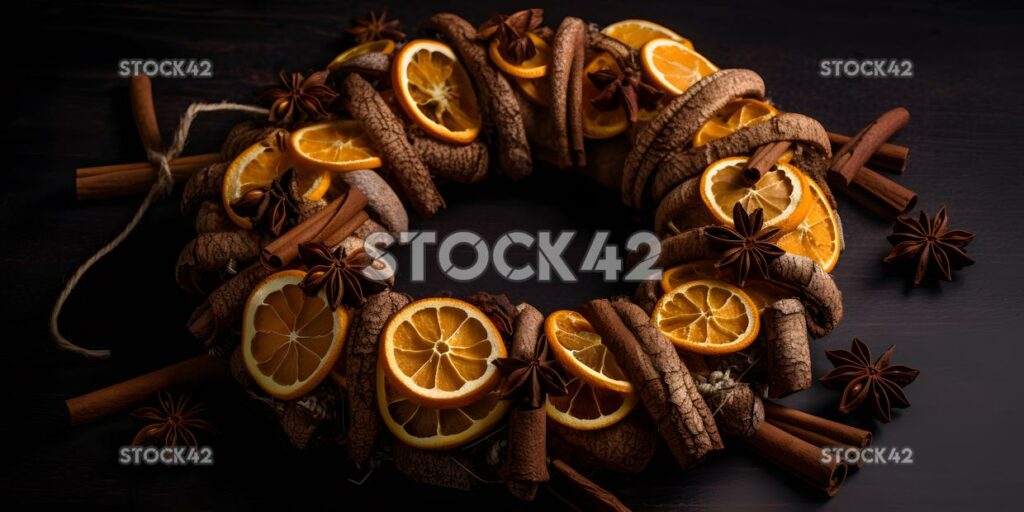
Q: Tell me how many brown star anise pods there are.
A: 11